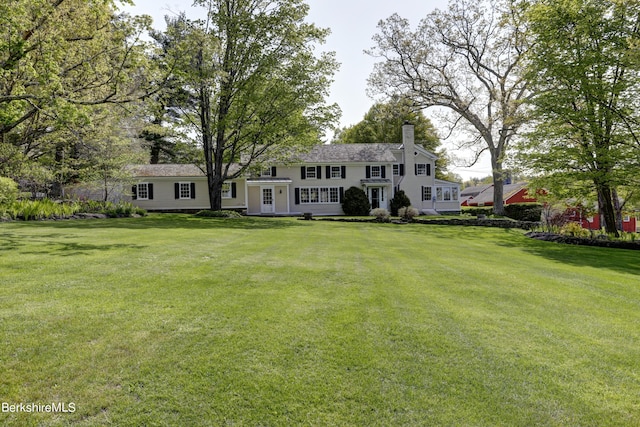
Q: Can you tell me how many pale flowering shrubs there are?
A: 2